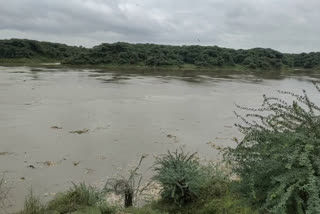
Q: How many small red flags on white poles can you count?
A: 0